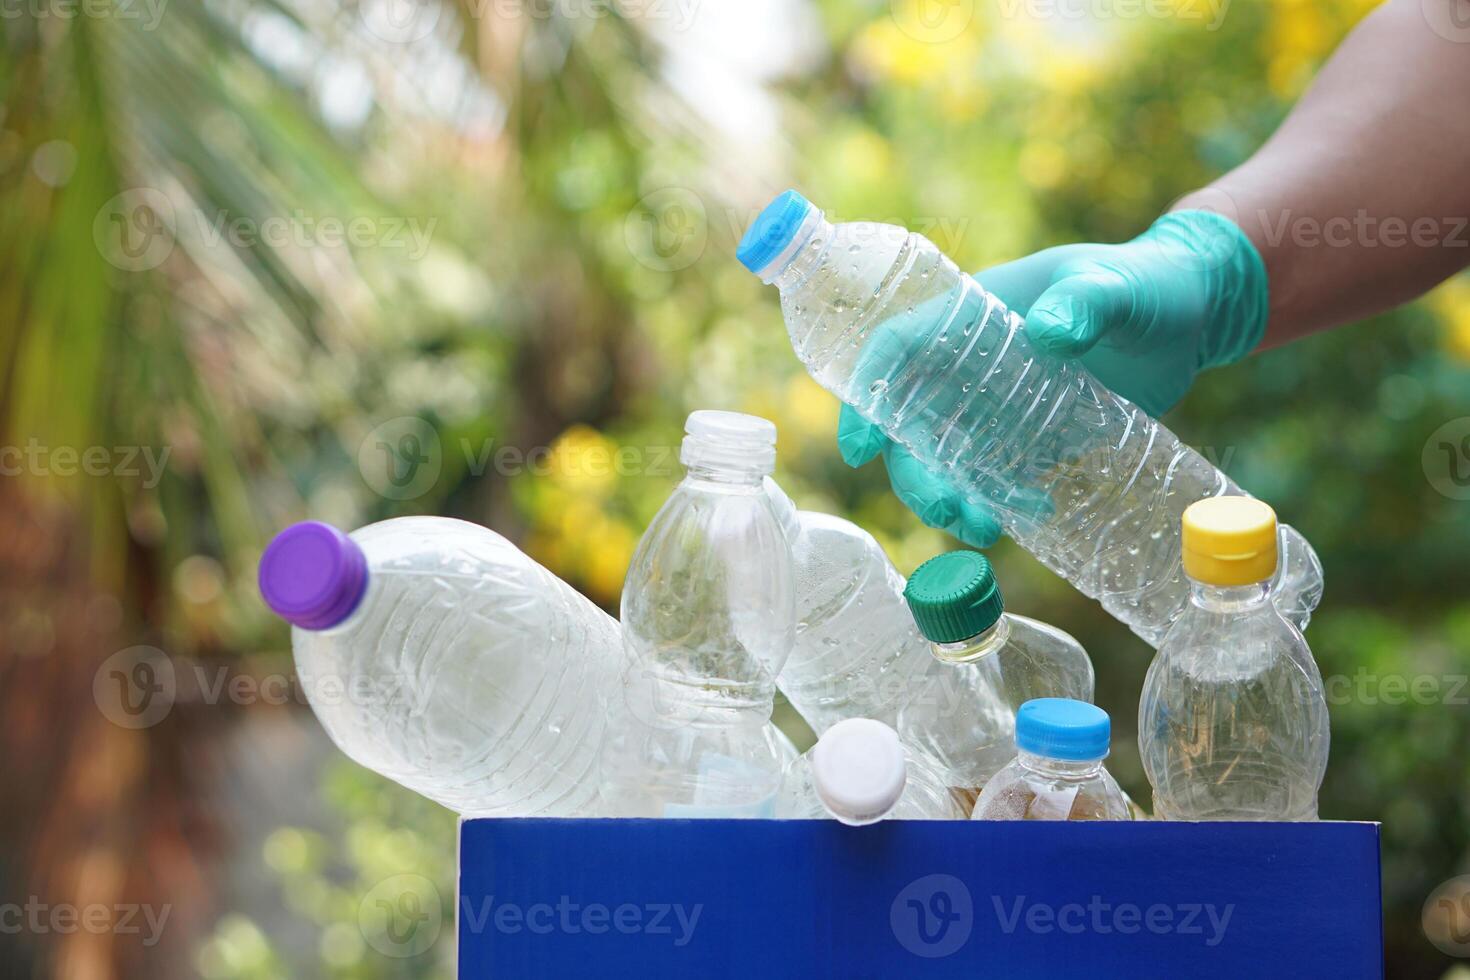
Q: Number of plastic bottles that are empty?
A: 8